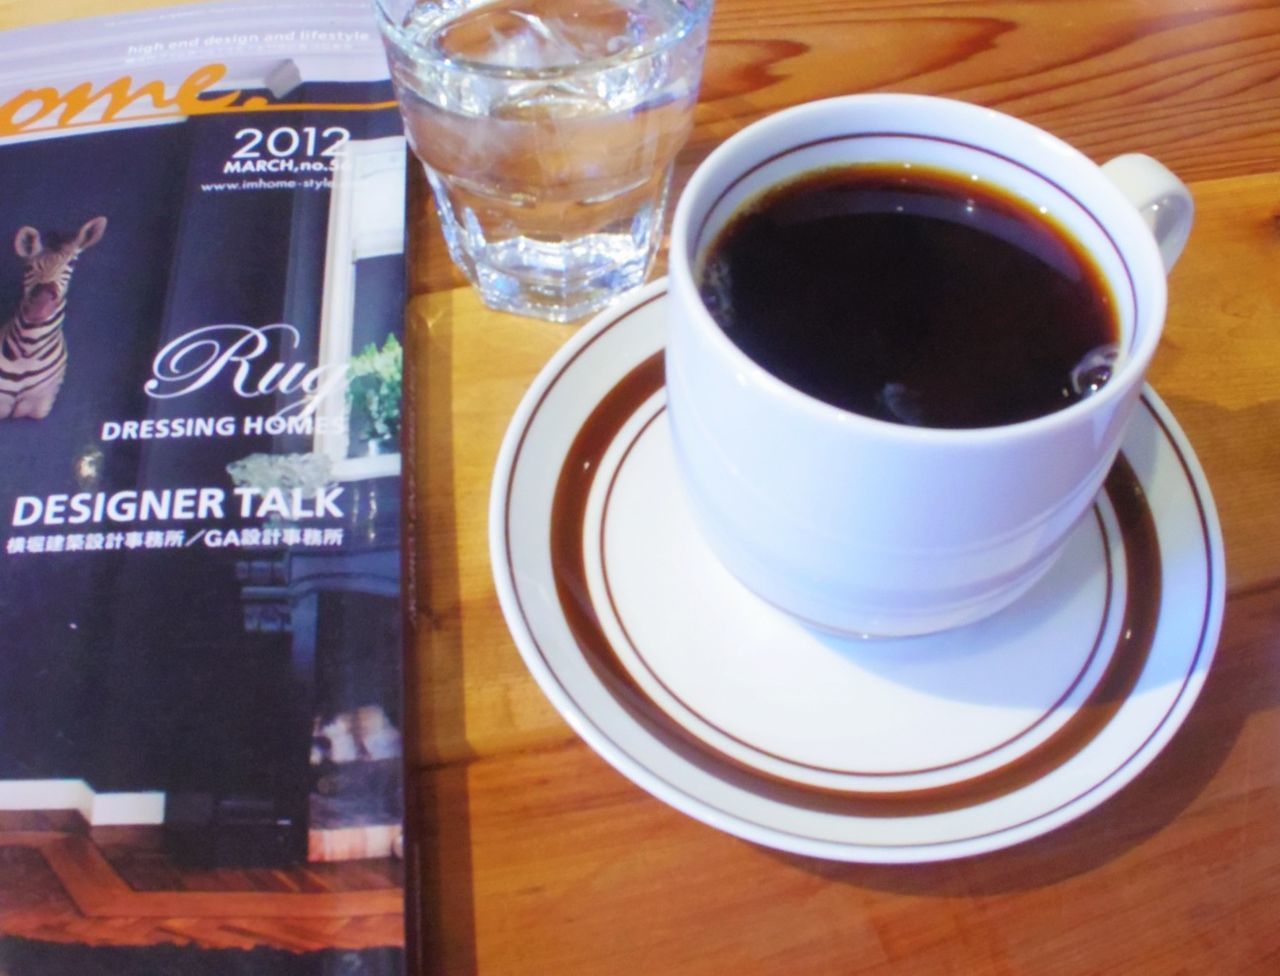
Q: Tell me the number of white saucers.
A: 1